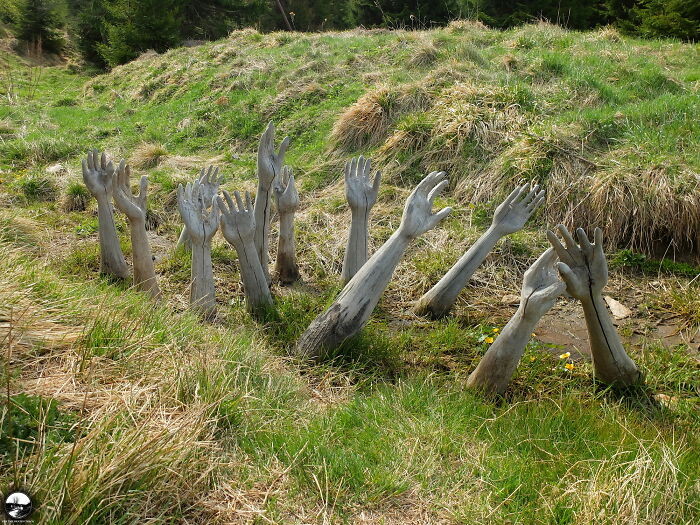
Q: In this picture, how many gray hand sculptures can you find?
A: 12